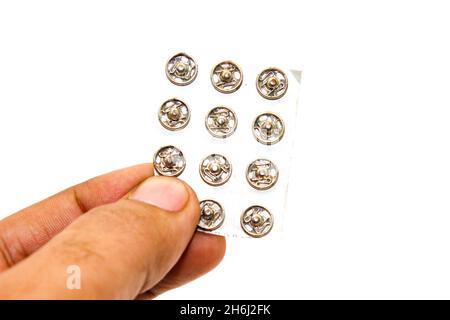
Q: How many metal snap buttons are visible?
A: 11